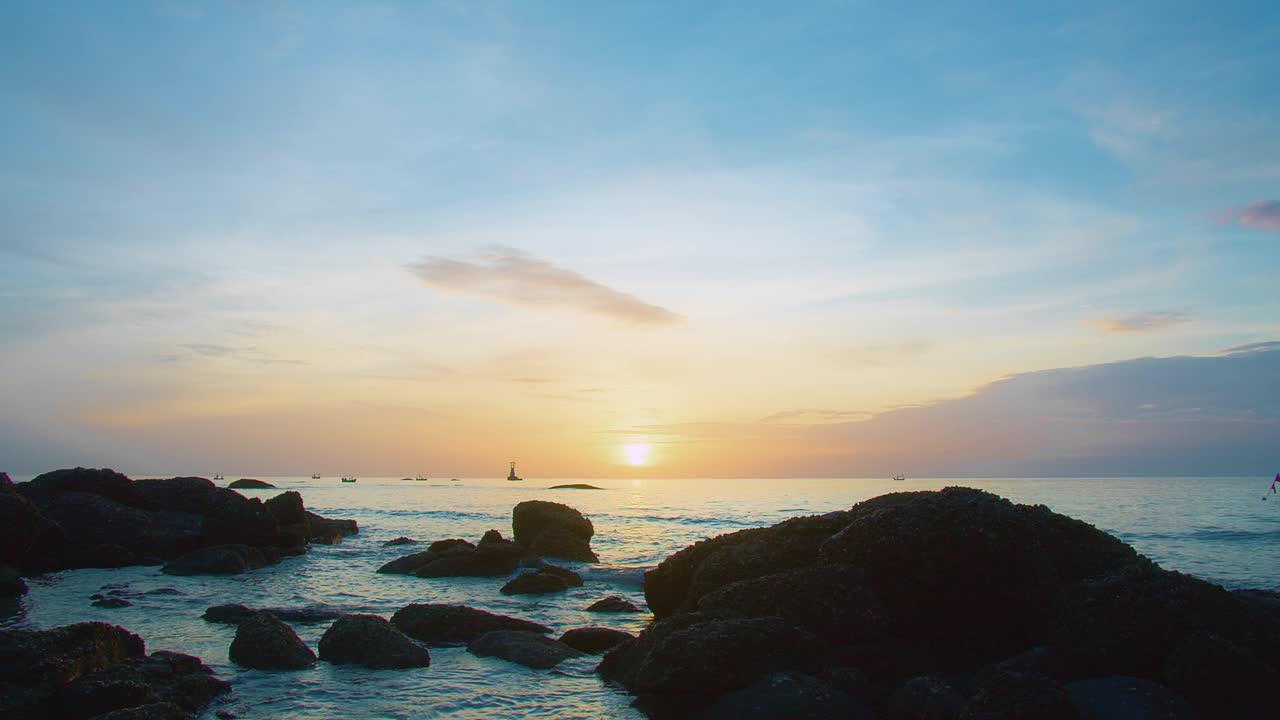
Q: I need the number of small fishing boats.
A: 5